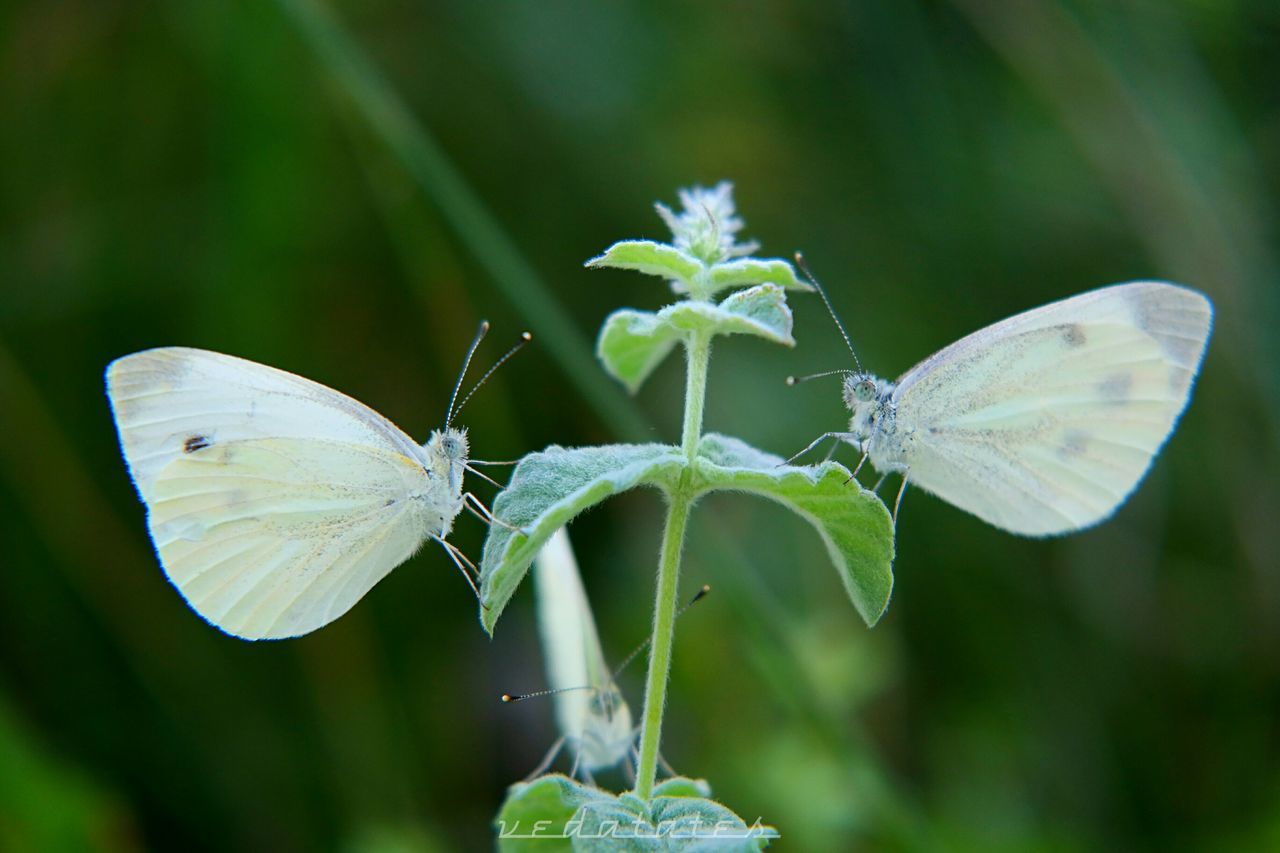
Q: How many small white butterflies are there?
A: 3